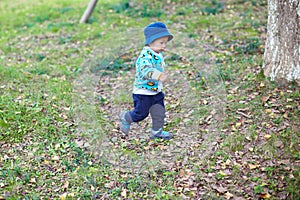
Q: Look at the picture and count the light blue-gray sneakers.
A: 2